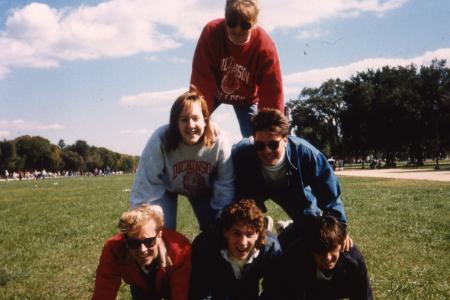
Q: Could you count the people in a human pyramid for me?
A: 6